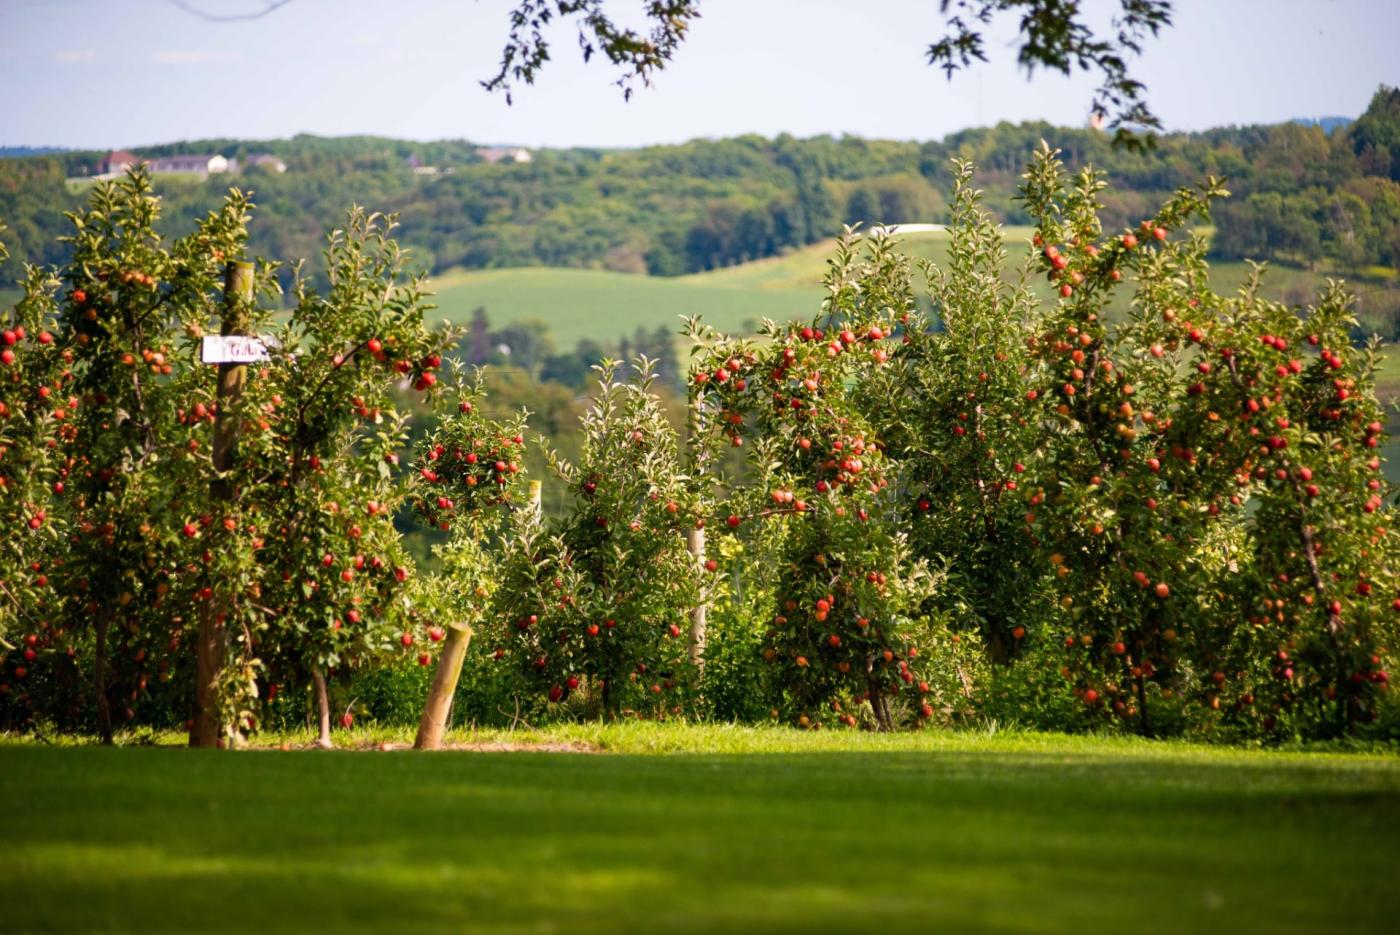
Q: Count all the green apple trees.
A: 0